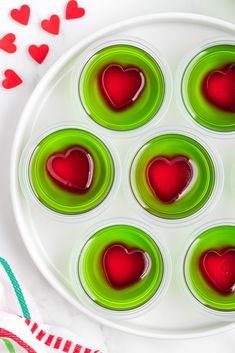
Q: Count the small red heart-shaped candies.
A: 6